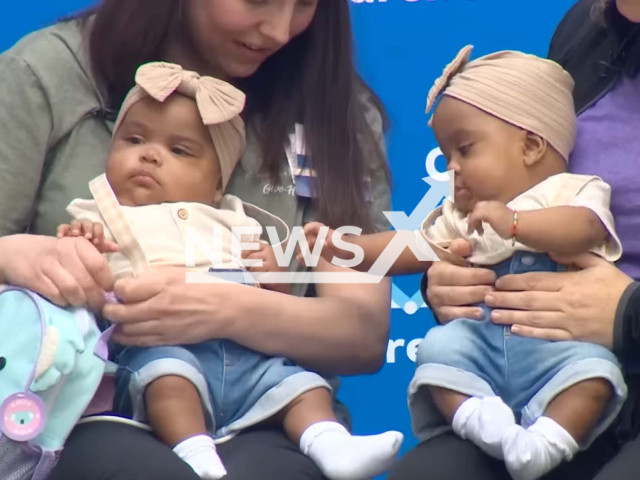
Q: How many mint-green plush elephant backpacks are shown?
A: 1